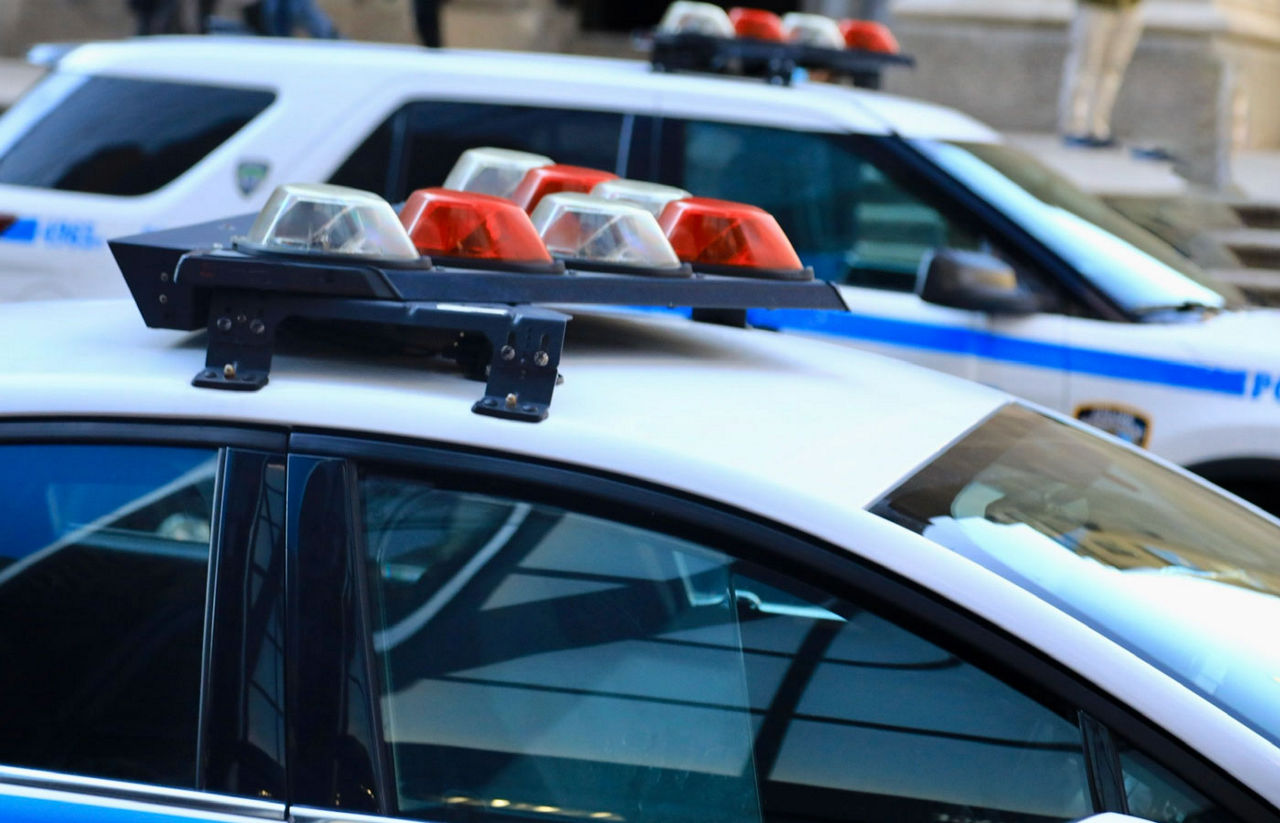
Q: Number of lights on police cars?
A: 11